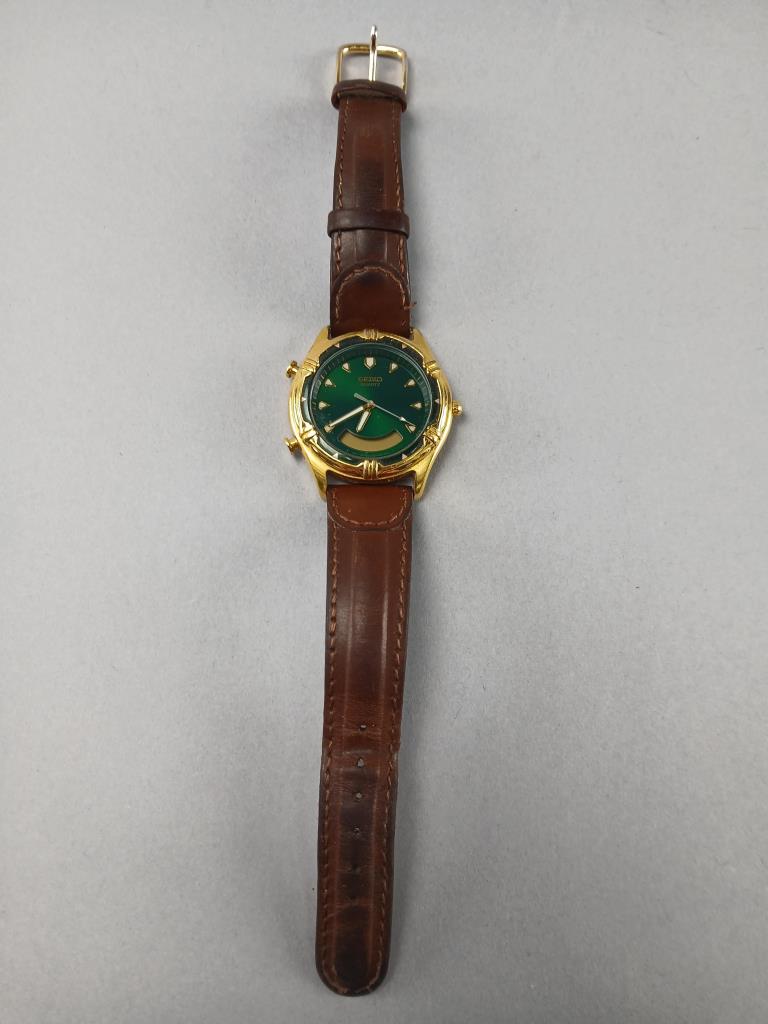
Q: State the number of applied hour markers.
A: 9